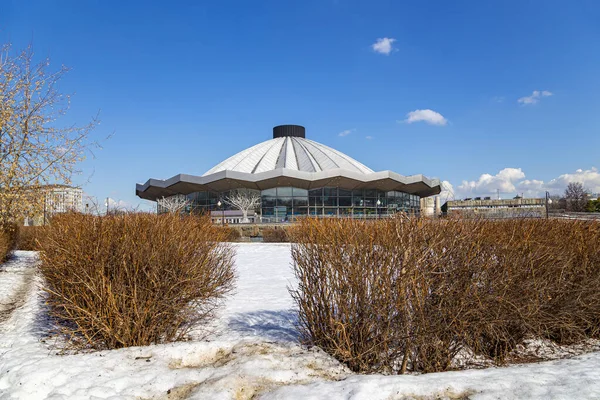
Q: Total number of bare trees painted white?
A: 2